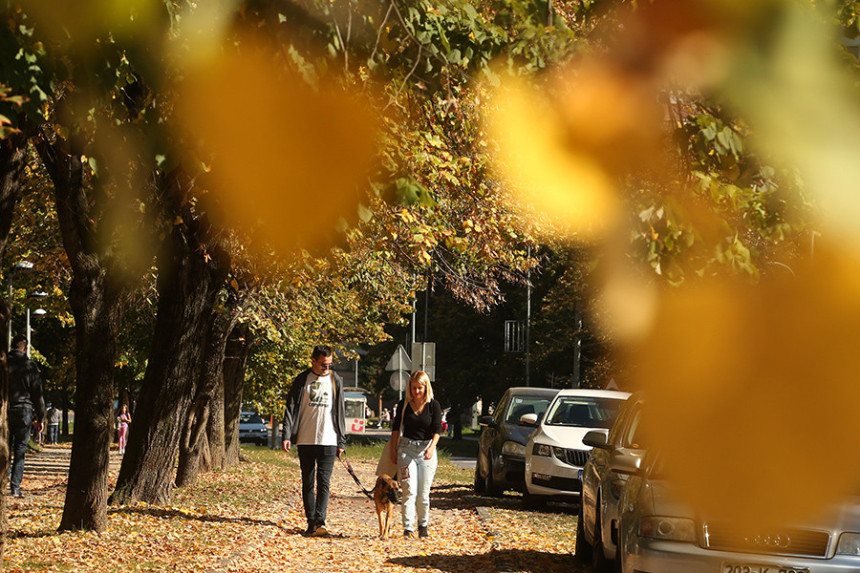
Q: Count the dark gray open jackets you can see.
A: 1